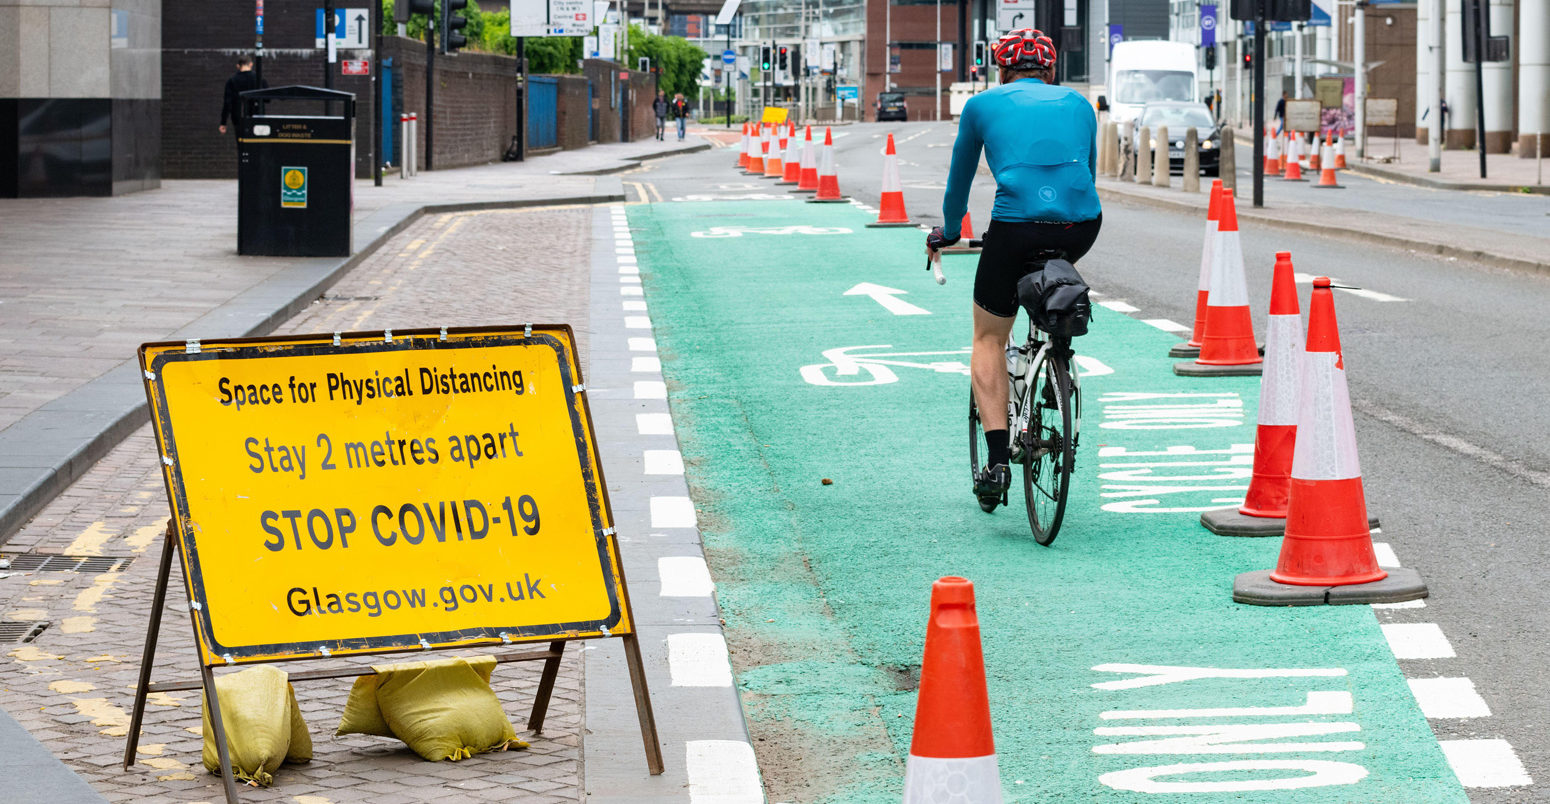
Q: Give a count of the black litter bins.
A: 1